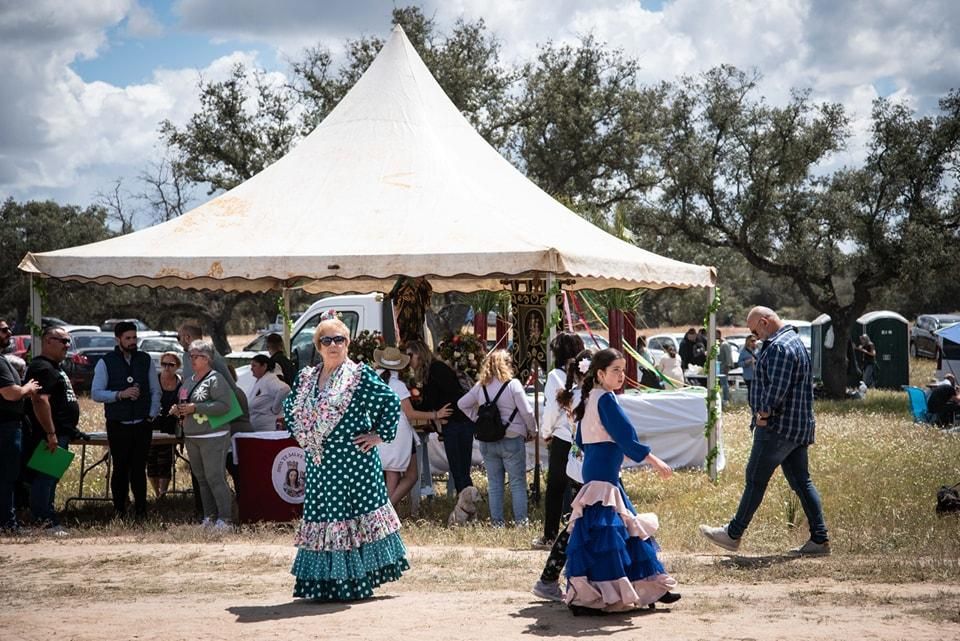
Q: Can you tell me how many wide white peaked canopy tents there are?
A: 1